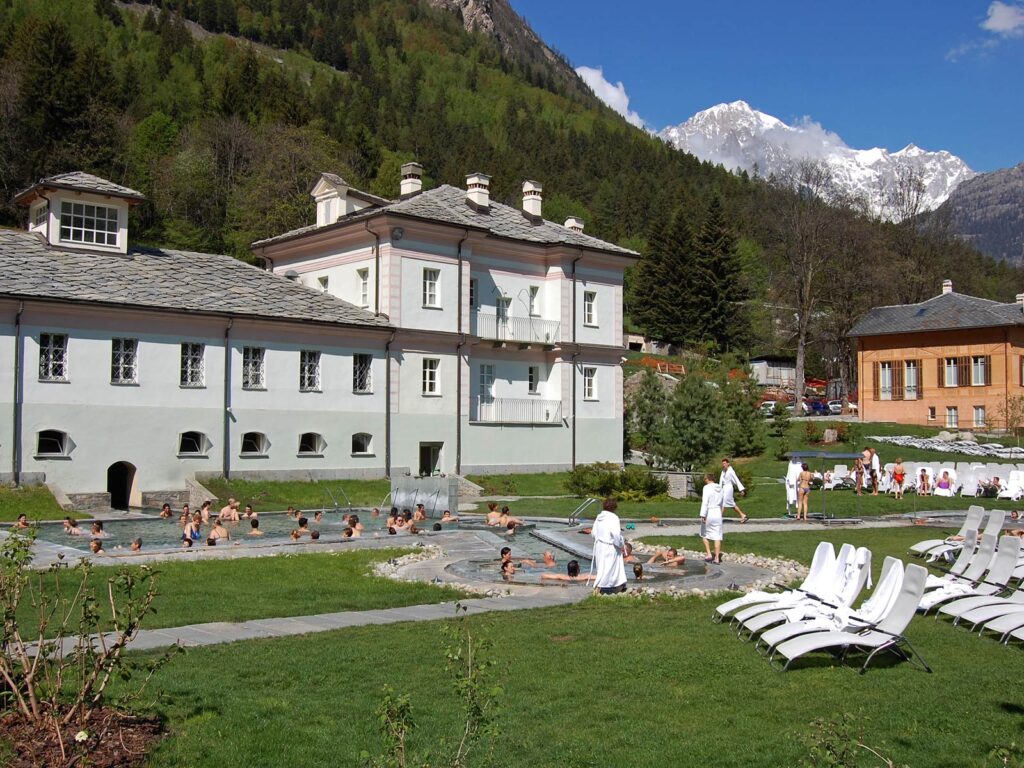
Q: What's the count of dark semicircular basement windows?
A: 5